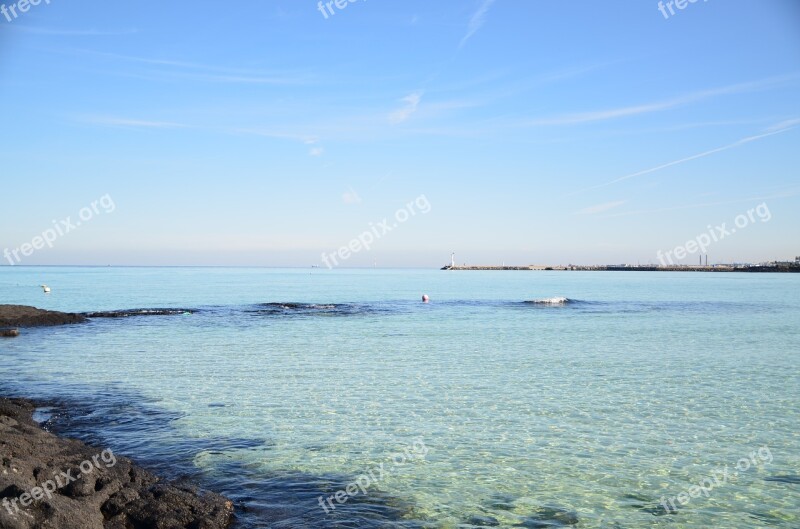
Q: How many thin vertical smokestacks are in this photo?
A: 2